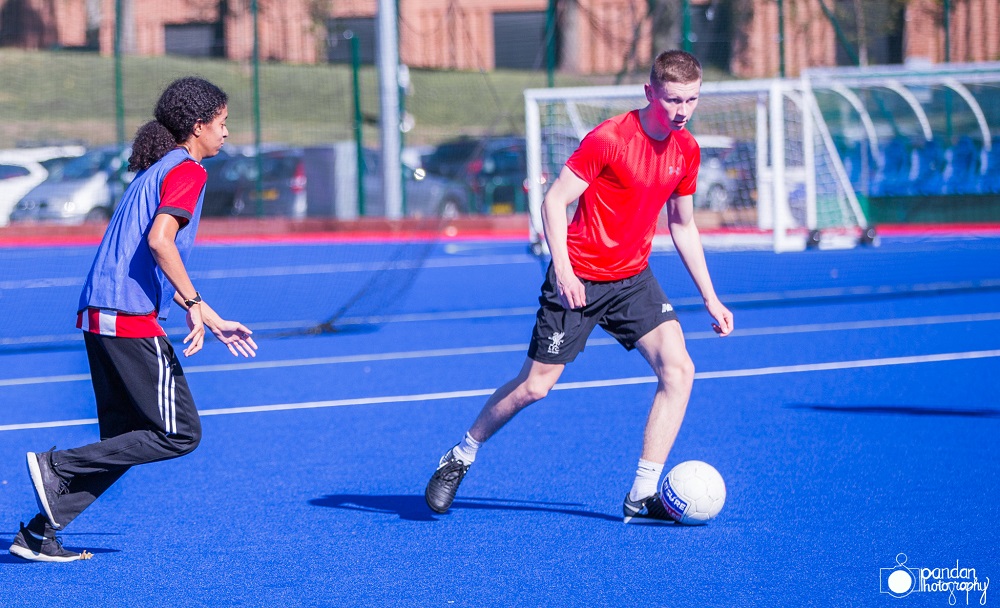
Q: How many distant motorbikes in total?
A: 0